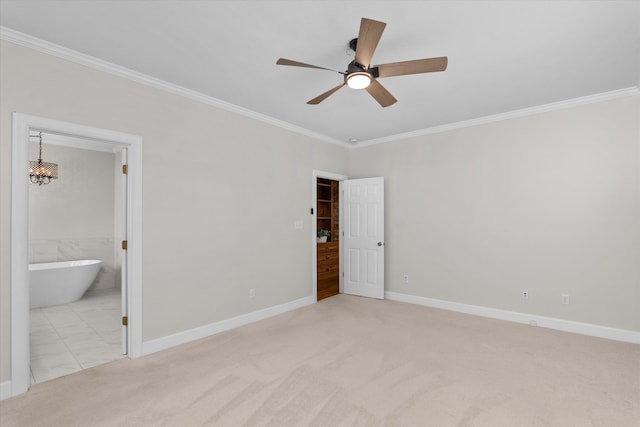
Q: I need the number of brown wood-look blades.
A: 5